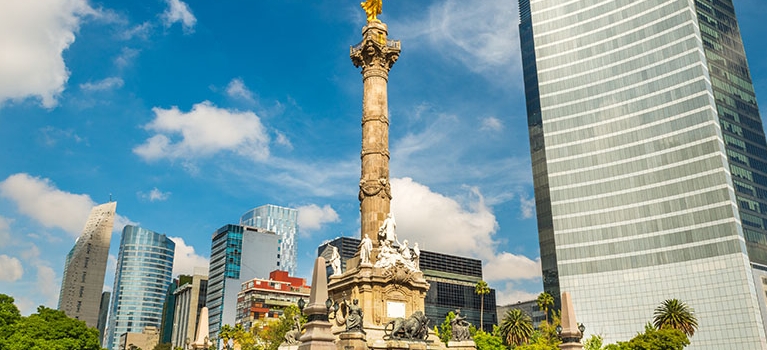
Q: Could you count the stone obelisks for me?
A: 3